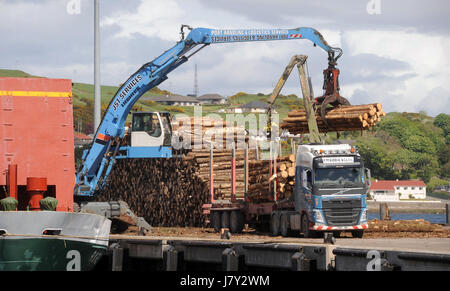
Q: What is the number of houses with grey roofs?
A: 3